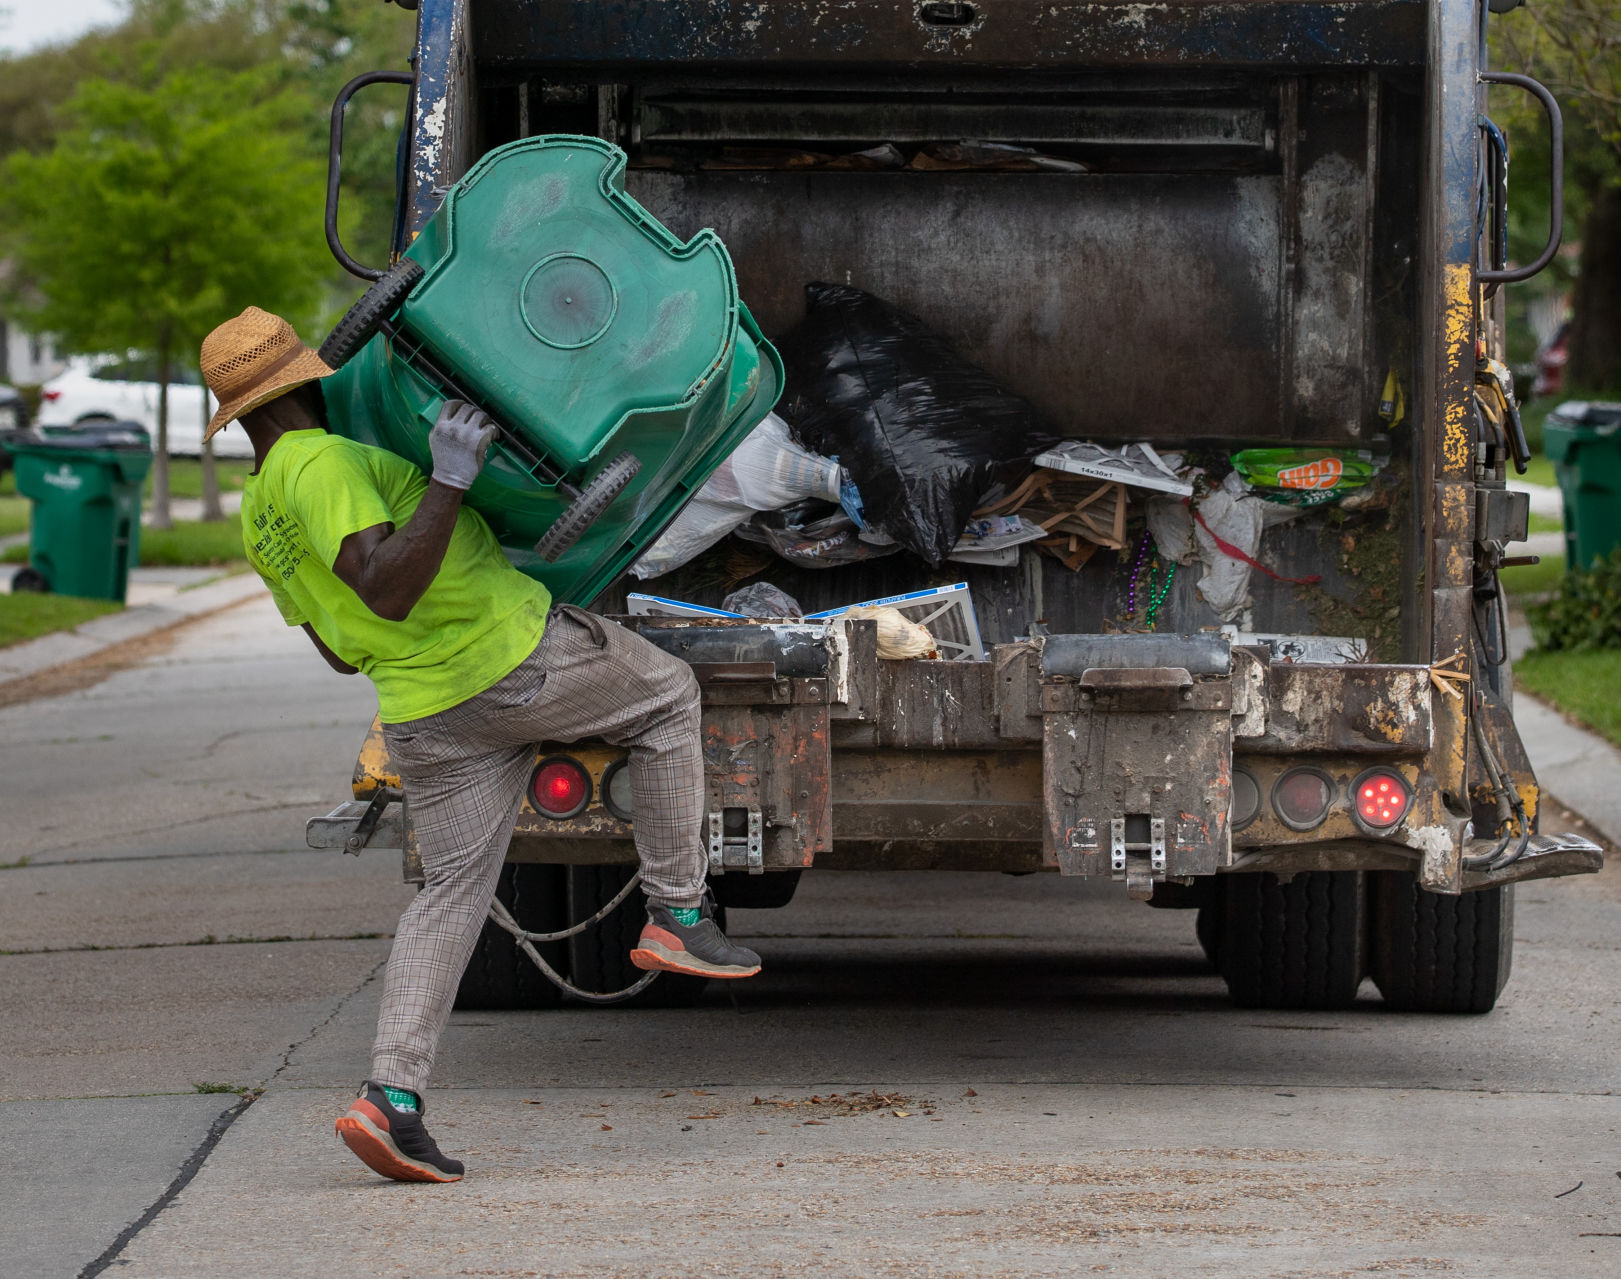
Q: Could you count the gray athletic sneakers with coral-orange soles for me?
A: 2